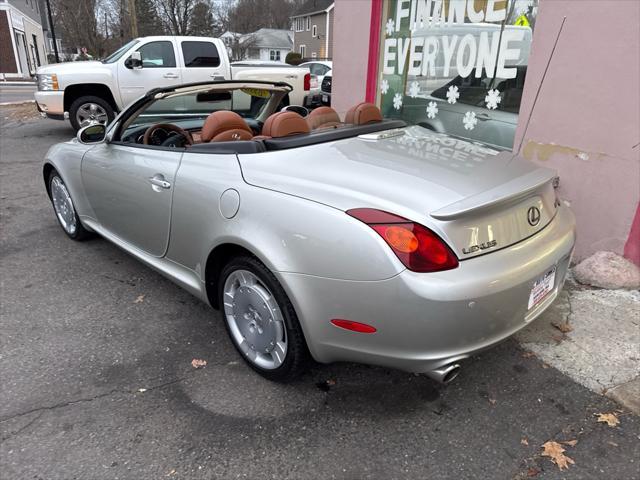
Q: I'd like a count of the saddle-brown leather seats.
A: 4